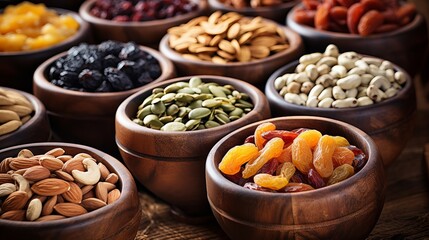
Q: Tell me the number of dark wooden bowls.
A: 11